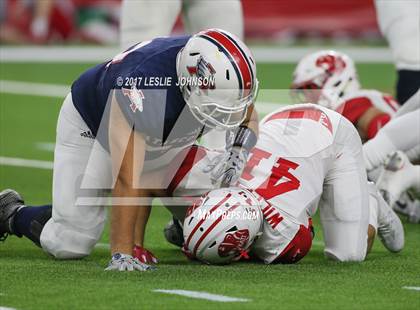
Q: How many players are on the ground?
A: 3